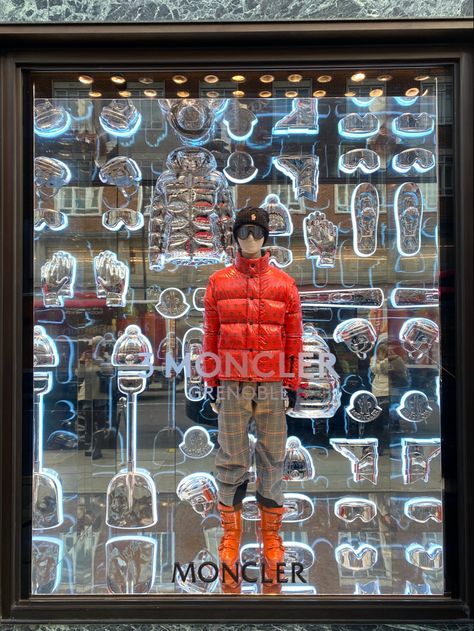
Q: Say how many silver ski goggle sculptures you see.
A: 11